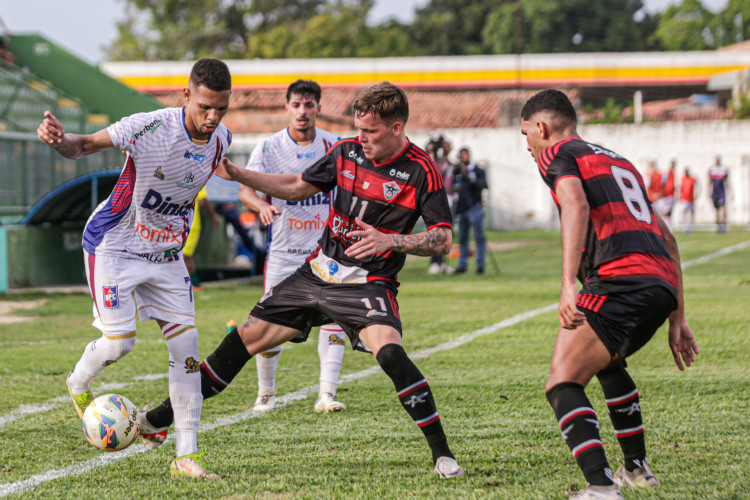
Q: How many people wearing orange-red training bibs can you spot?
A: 3